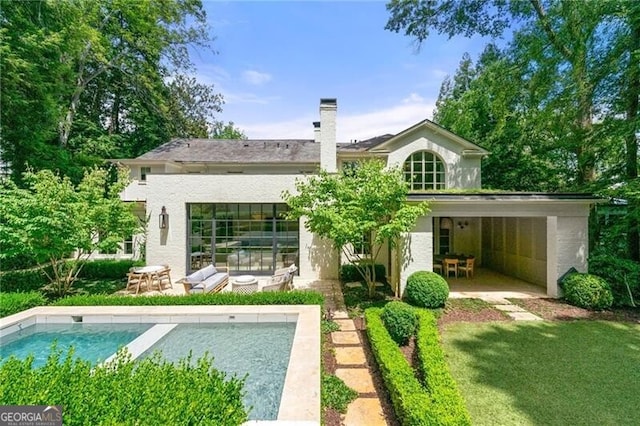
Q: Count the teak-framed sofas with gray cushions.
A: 1